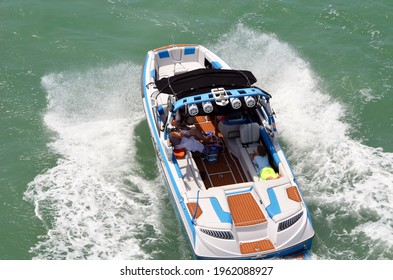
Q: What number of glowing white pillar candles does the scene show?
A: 0